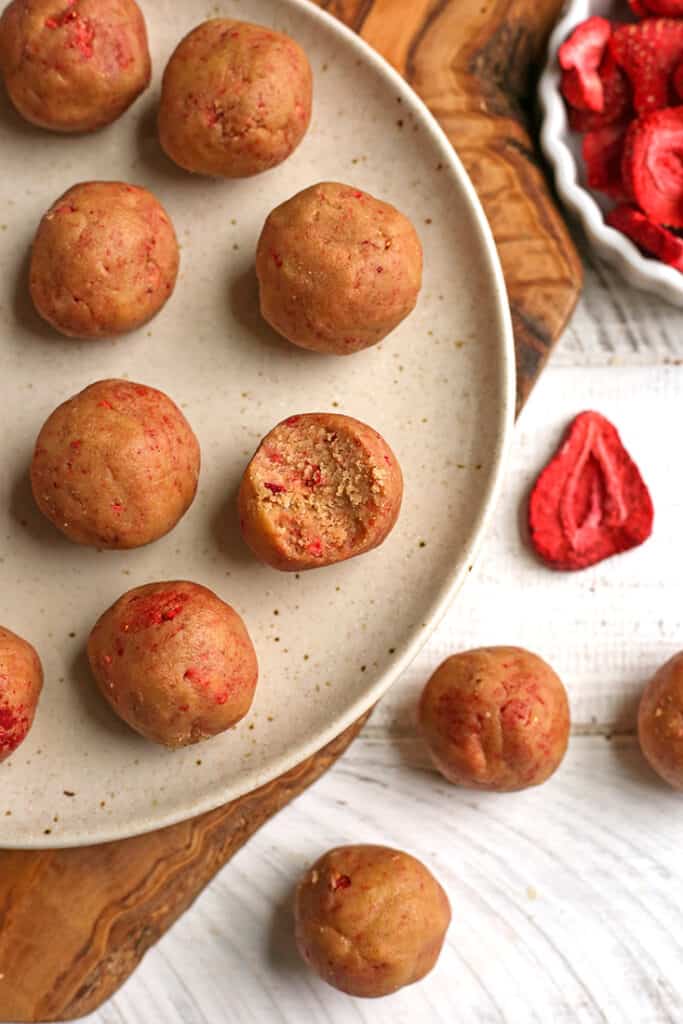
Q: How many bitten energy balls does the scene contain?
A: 1